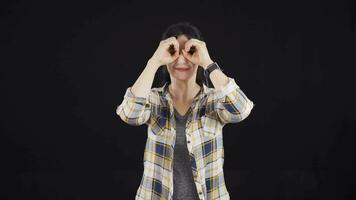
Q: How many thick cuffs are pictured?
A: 2